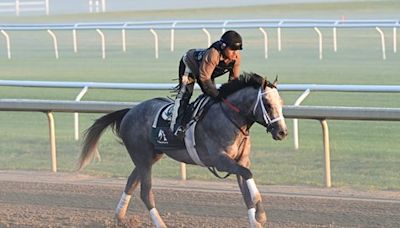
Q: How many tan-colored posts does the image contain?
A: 3